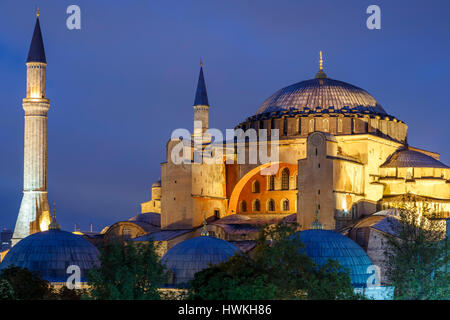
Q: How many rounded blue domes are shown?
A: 3